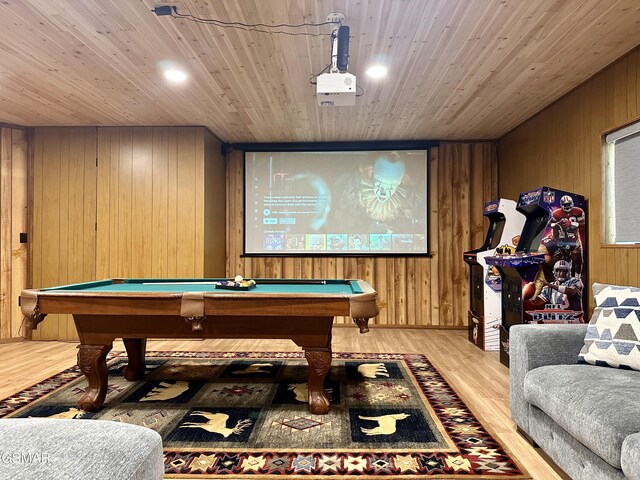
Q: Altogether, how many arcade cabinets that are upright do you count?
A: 2